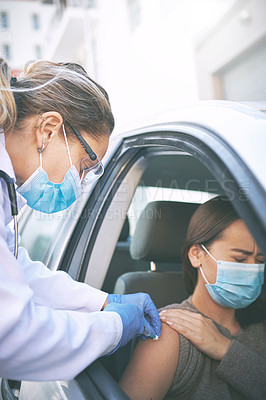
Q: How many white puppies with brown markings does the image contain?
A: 0